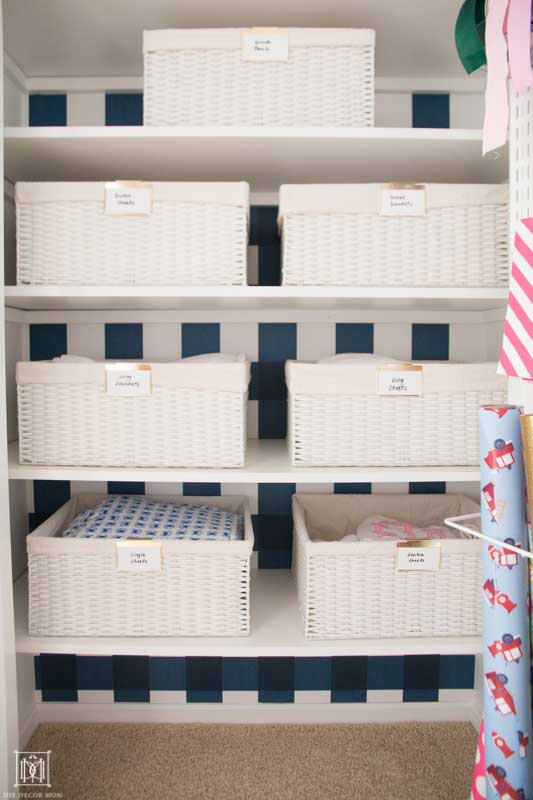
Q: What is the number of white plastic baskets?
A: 7